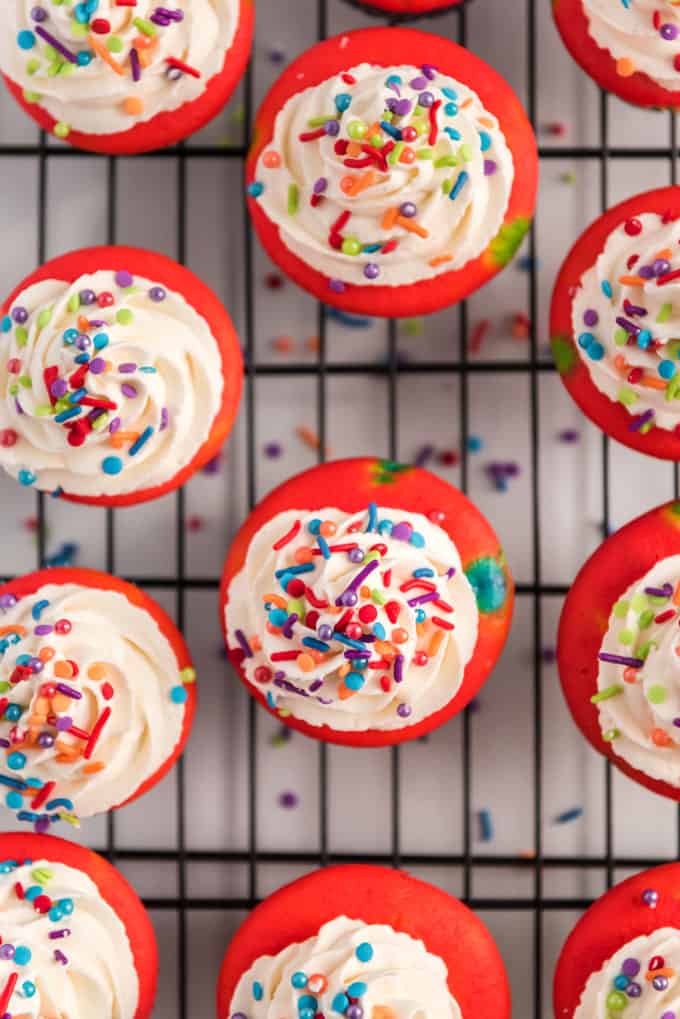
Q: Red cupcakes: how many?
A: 12